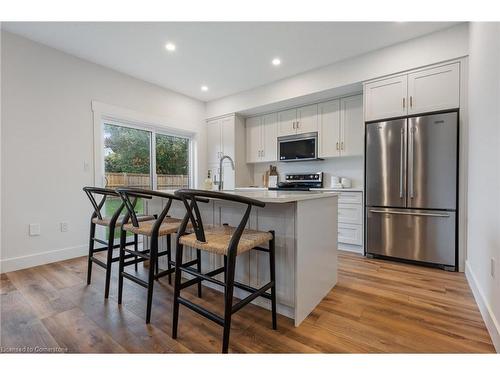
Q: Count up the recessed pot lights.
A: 3